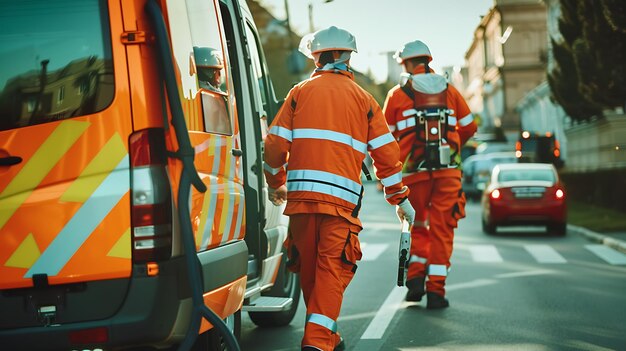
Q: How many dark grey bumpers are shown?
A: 1